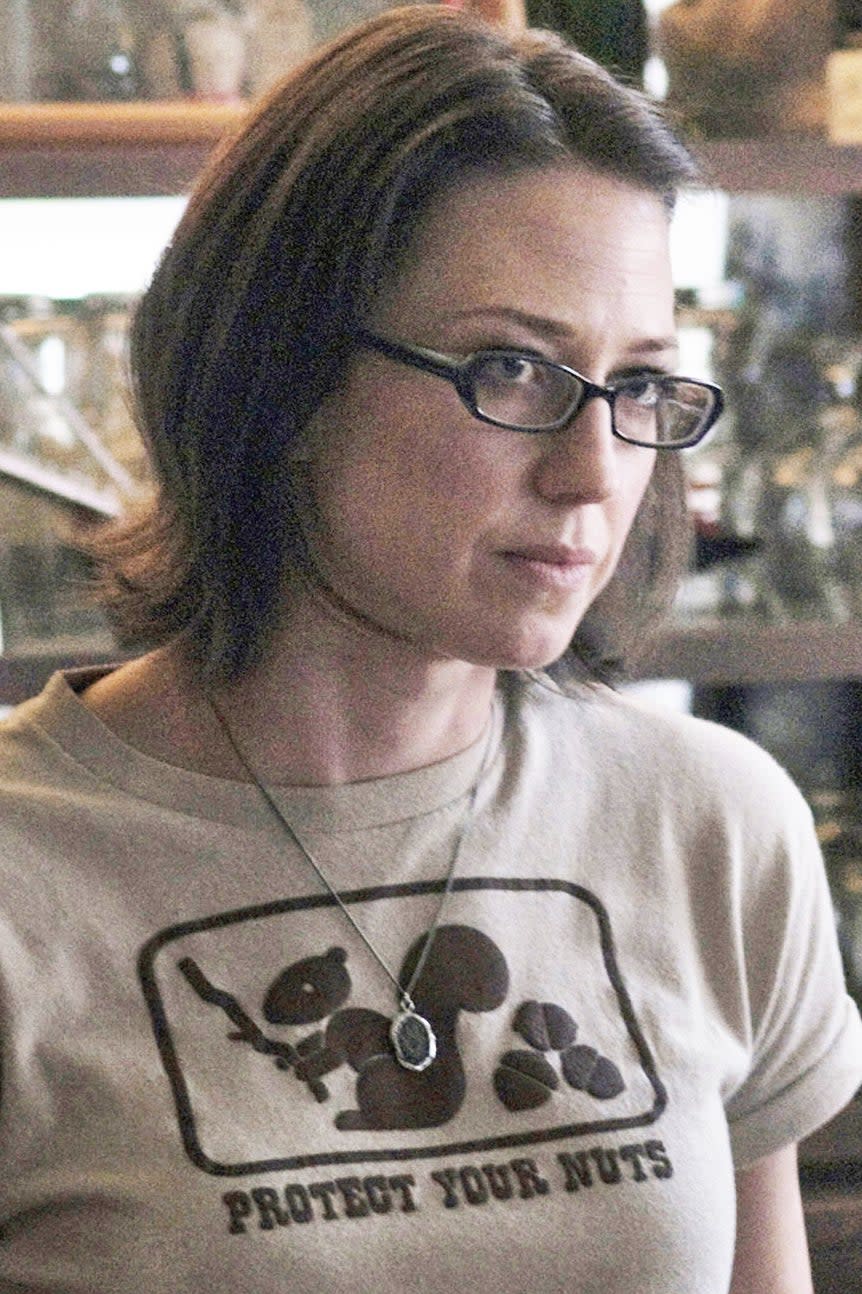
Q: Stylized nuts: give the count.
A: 3